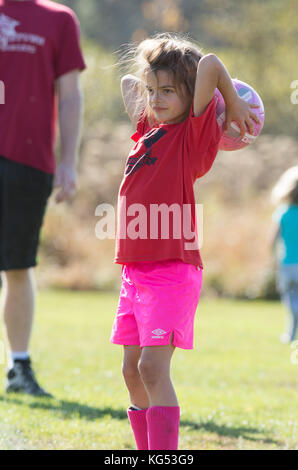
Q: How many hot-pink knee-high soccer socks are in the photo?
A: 2